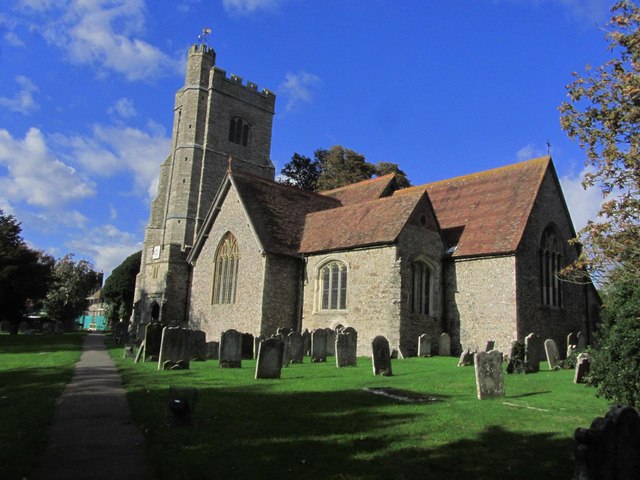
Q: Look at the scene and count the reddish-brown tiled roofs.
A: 4